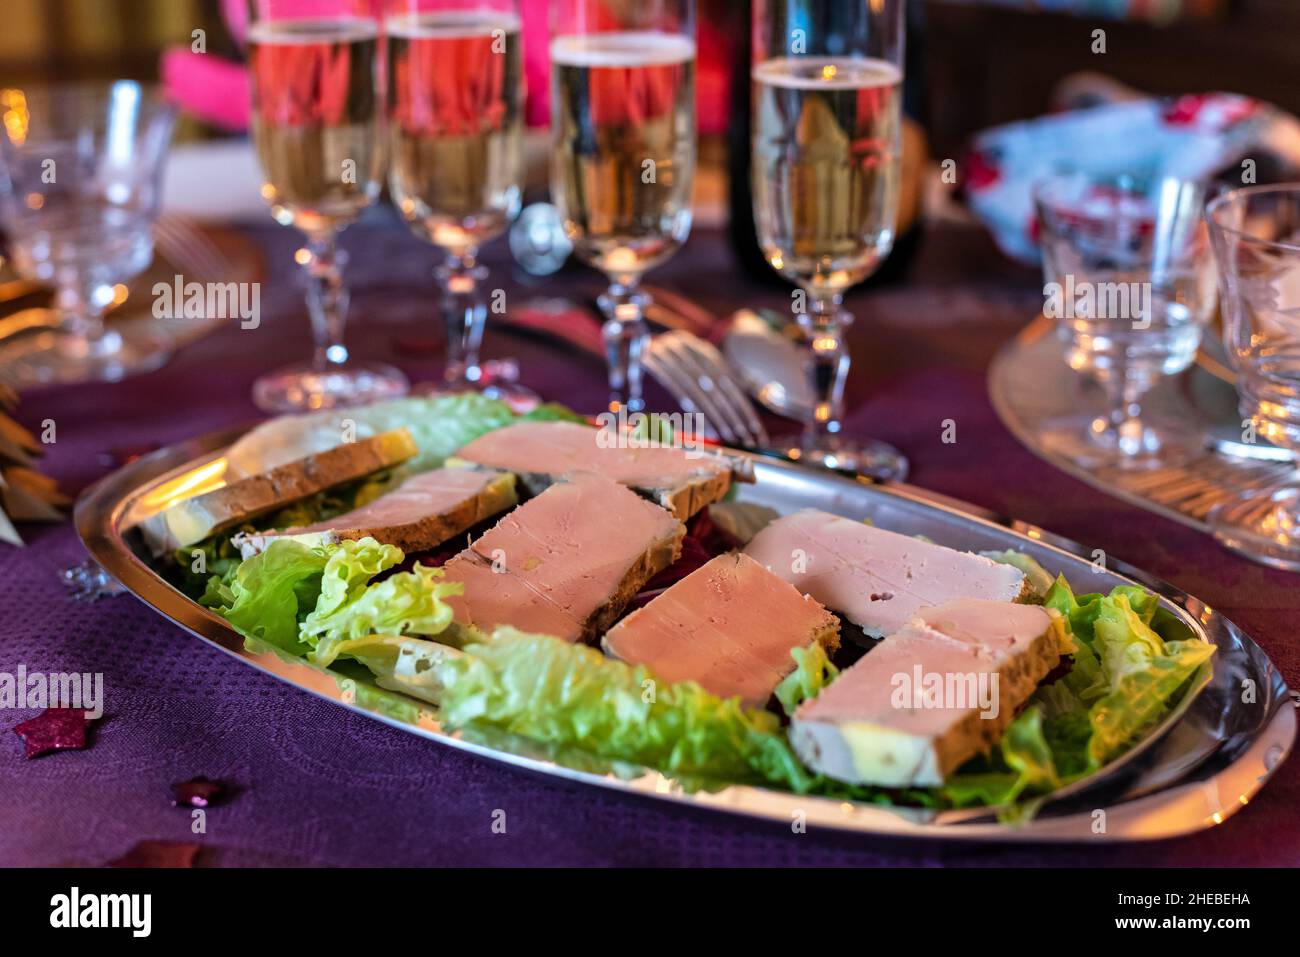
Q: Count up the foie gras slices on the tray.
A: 7